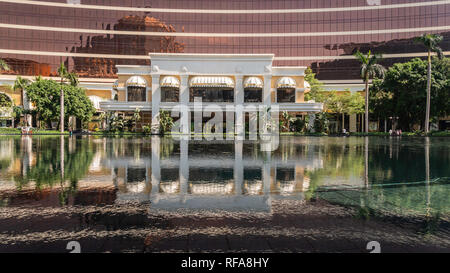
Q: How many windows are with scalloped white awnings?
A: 5